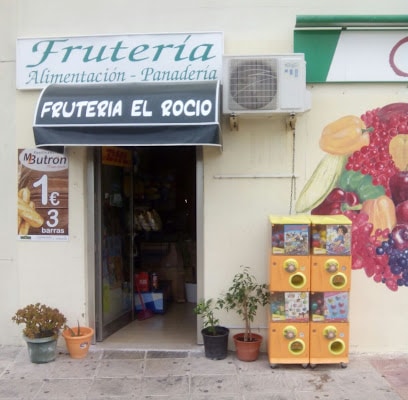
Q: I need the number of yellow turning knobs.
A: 4